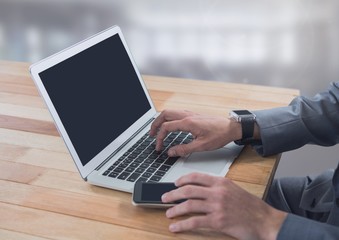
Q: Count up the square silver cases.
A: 1